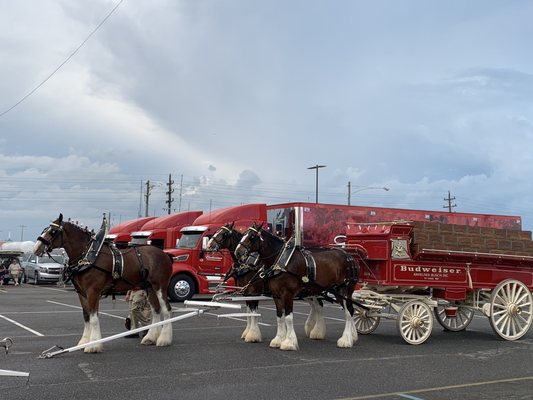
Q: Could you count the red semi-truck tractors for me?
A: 3